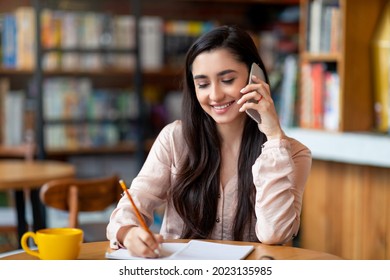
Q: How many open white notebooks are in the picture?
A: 1